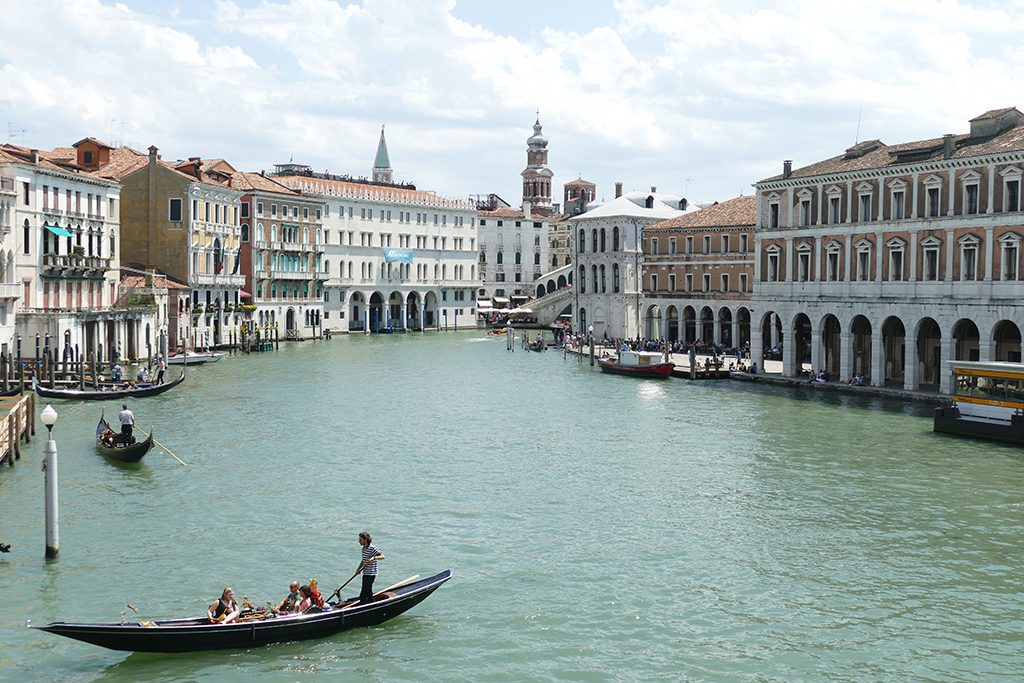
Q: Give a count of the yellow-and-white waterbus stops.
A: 1